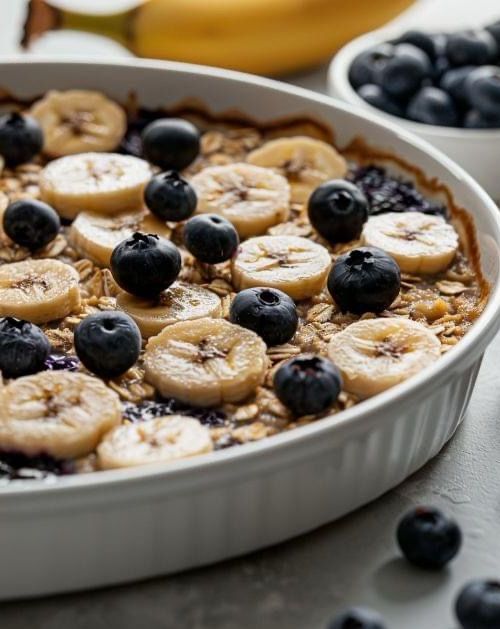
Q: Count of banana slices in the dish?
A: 13